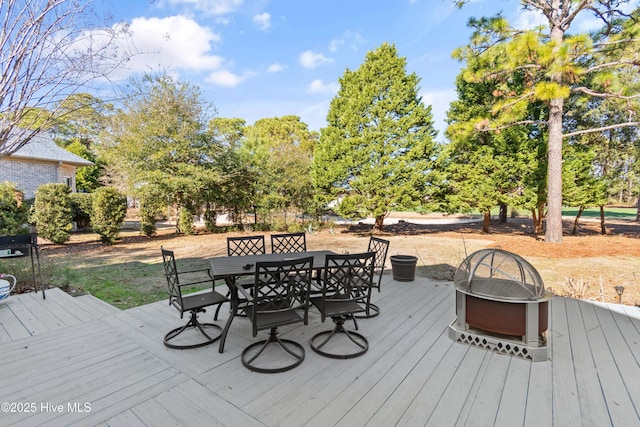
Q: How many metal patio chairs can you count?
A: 6